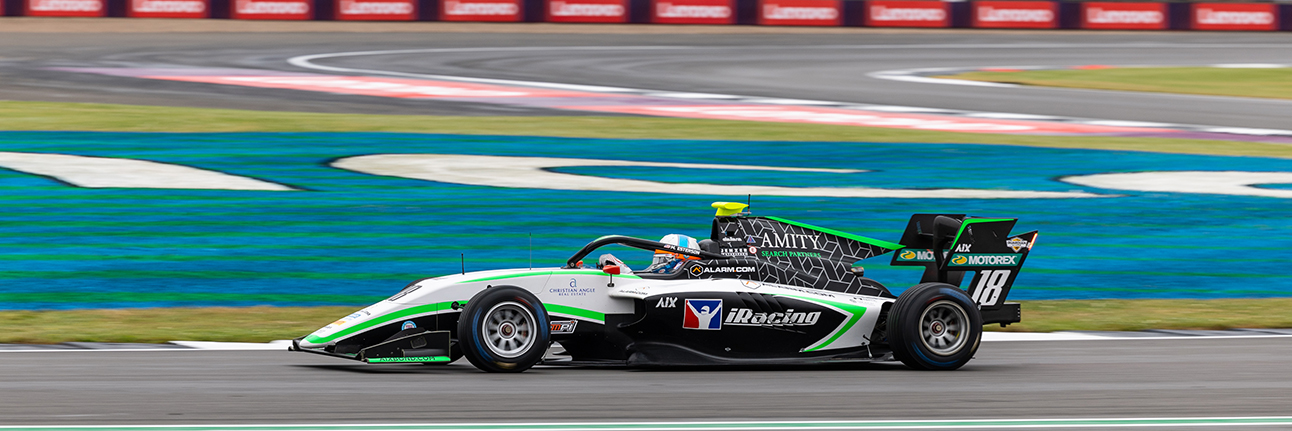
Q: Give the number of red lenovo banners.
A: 12